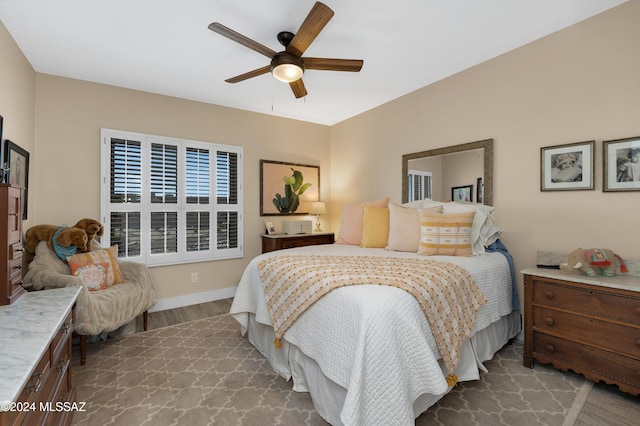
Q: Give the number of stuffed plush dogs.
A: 2